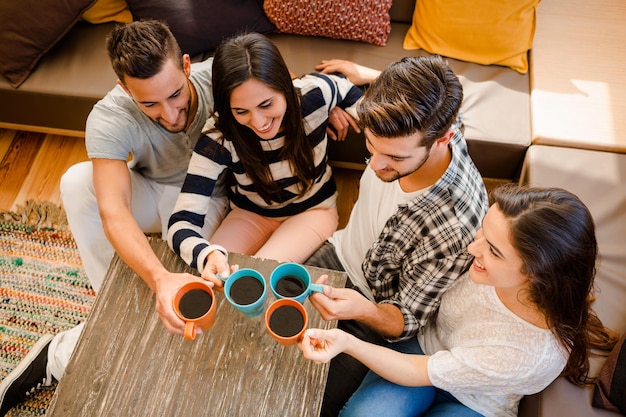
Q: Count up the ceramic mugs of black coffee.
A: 4